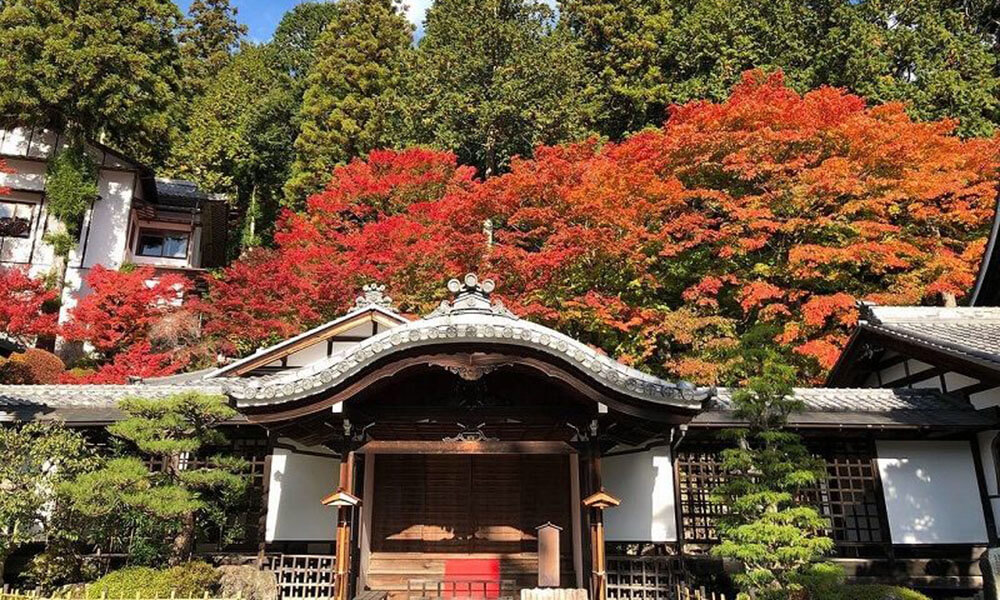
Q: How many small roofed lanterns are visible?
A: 2